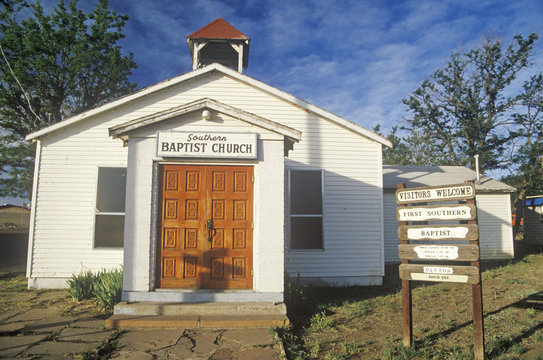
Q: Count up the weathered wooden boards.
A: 5